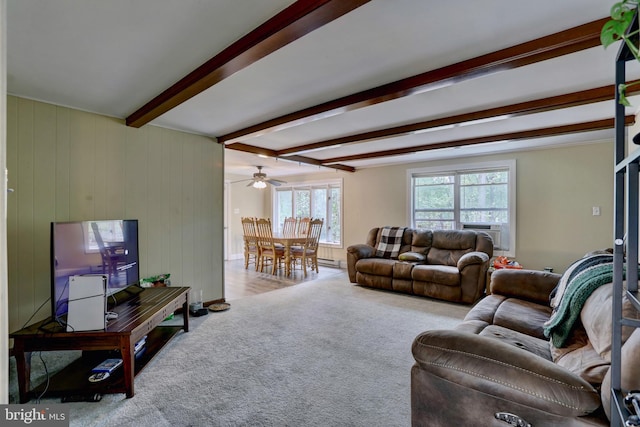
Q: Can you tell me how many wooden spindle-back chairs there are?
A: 5